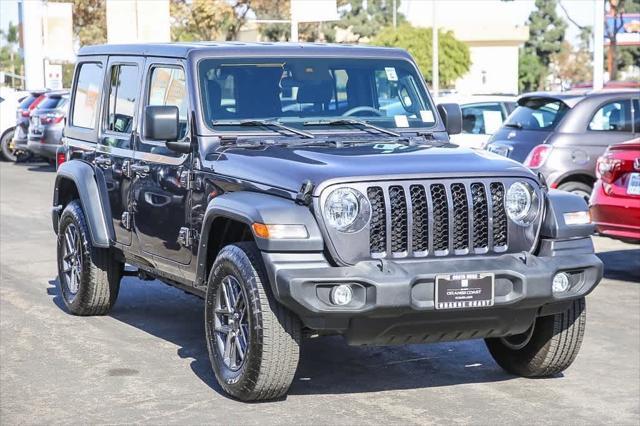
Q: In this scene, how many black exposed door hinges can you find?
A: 4